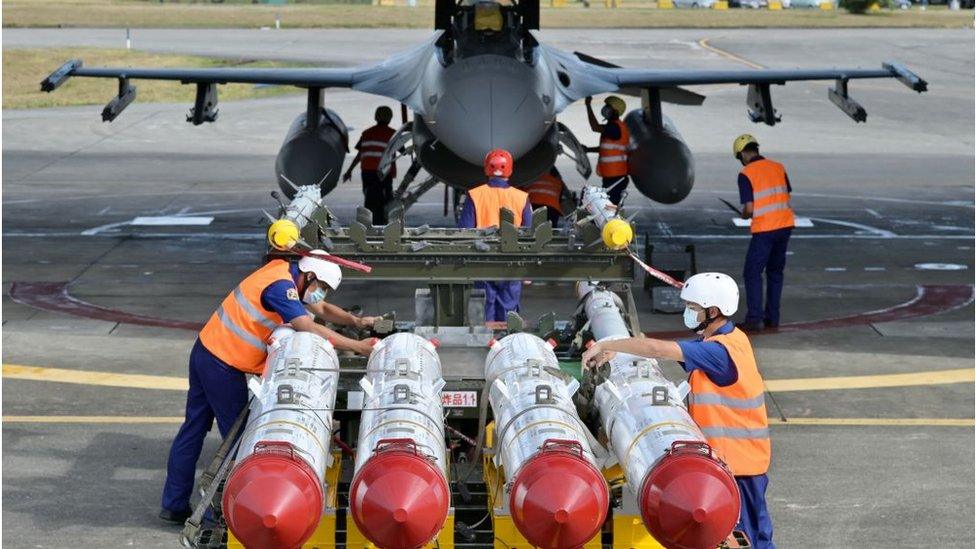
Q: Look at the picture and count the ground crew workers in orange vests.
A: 7